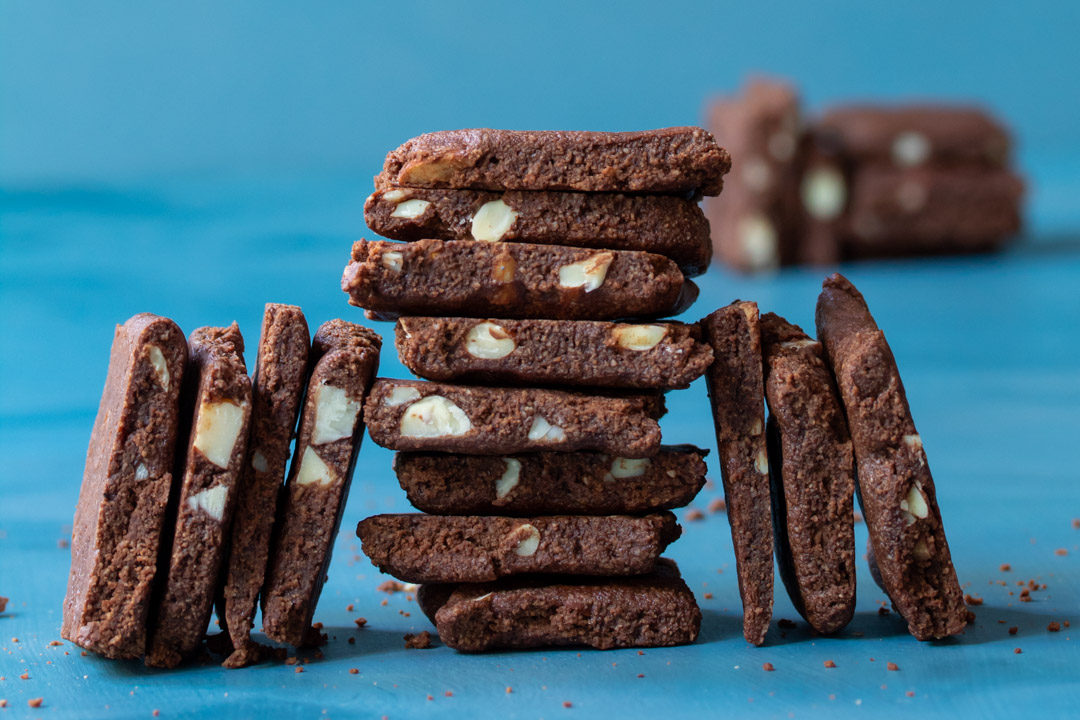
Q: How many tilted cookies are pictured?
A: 7